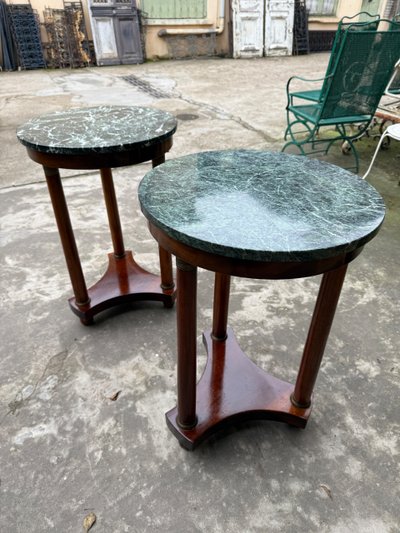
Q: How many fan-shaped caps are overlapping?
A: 0